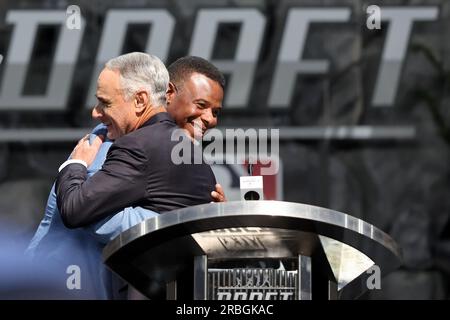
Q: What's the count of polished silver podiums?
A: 1